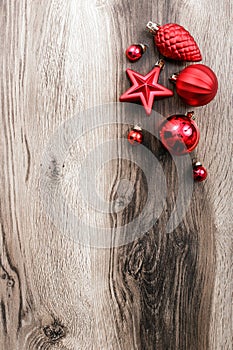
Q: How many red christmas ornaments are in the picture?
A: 7